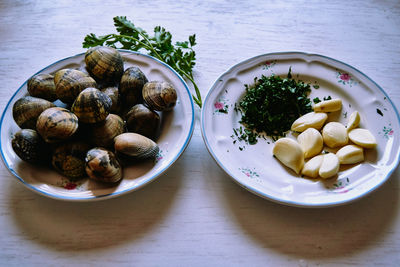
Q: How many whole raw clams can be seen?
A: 15